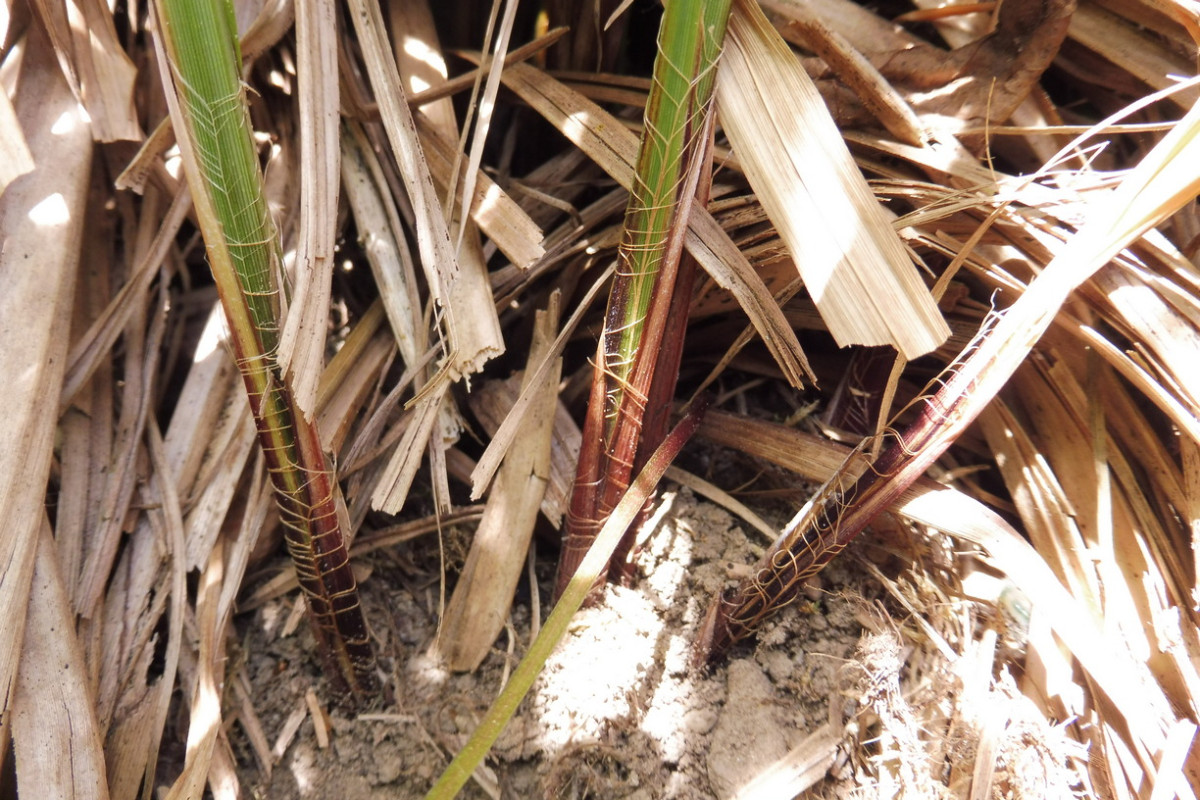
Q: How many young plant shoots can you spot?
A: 3